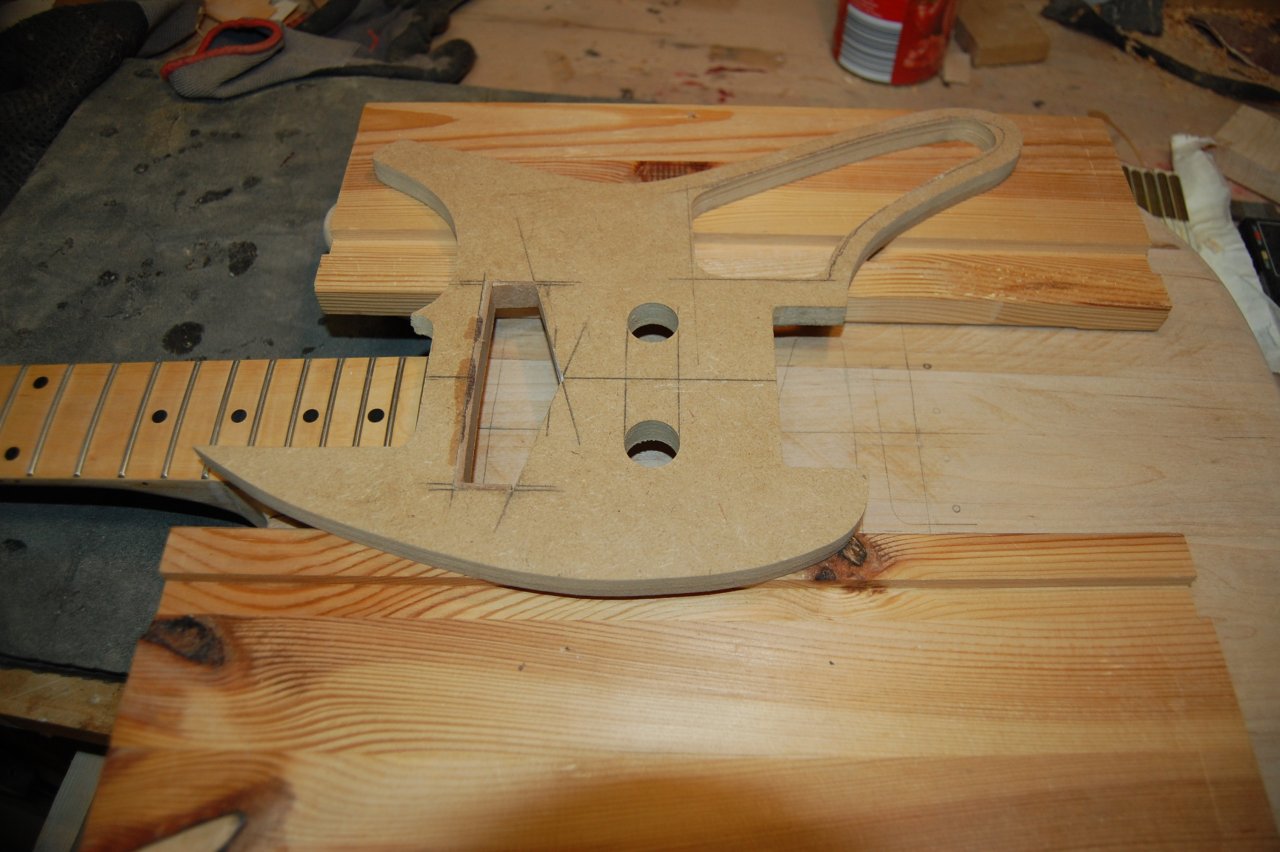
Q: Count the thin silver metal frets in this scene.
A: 11